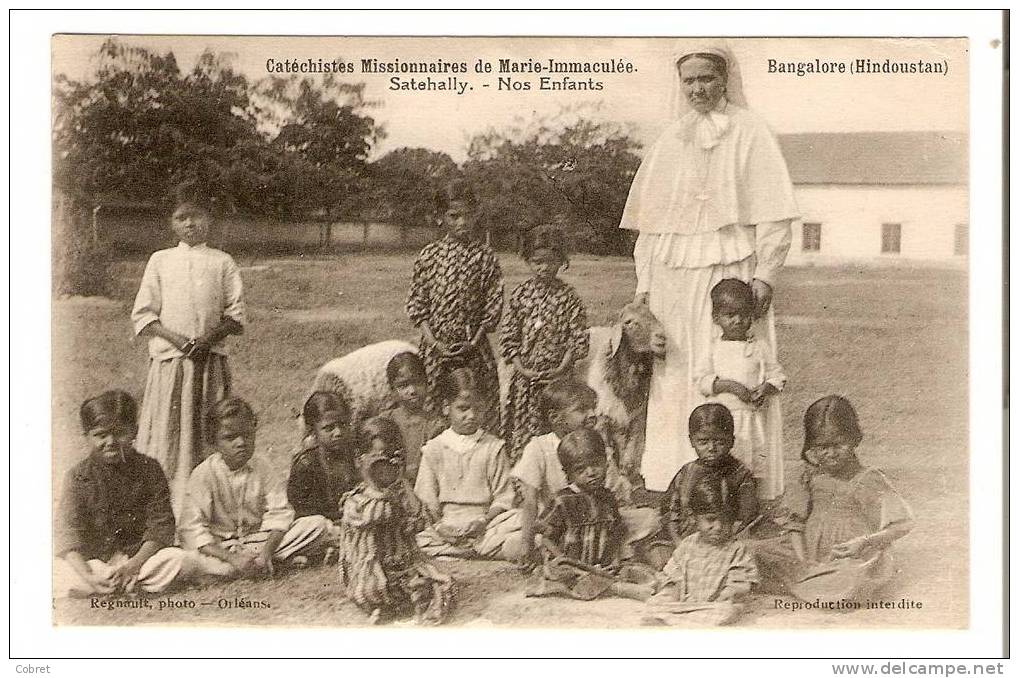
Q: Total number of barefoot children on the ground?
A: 11